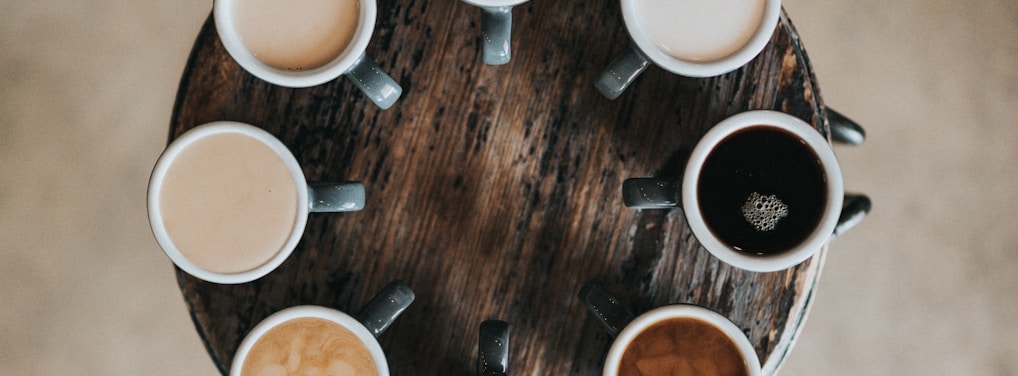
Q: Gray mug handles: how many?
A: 8